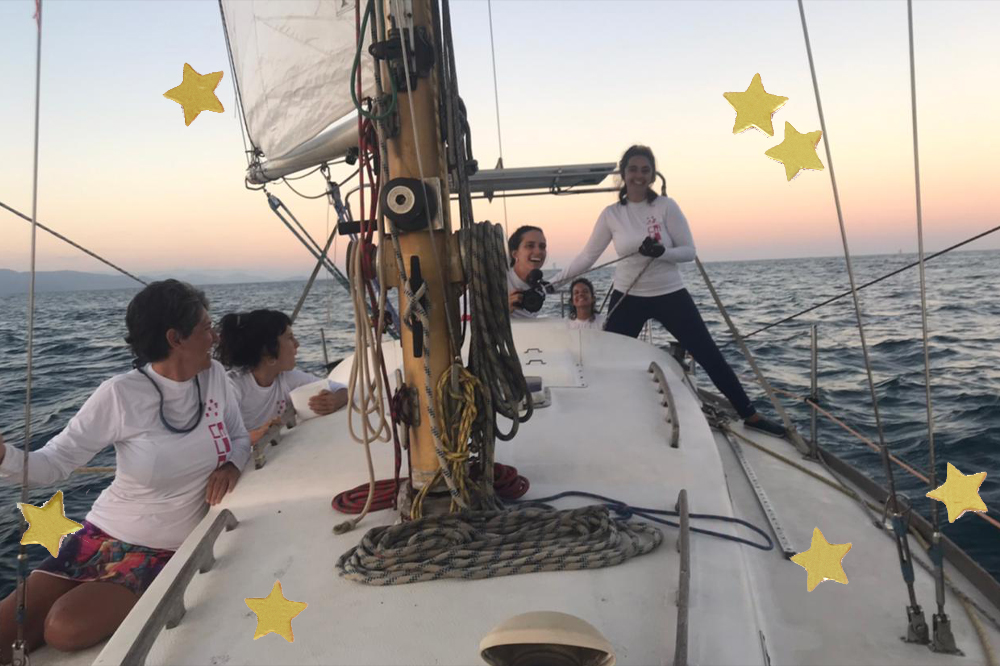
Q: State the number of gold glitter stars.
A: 7